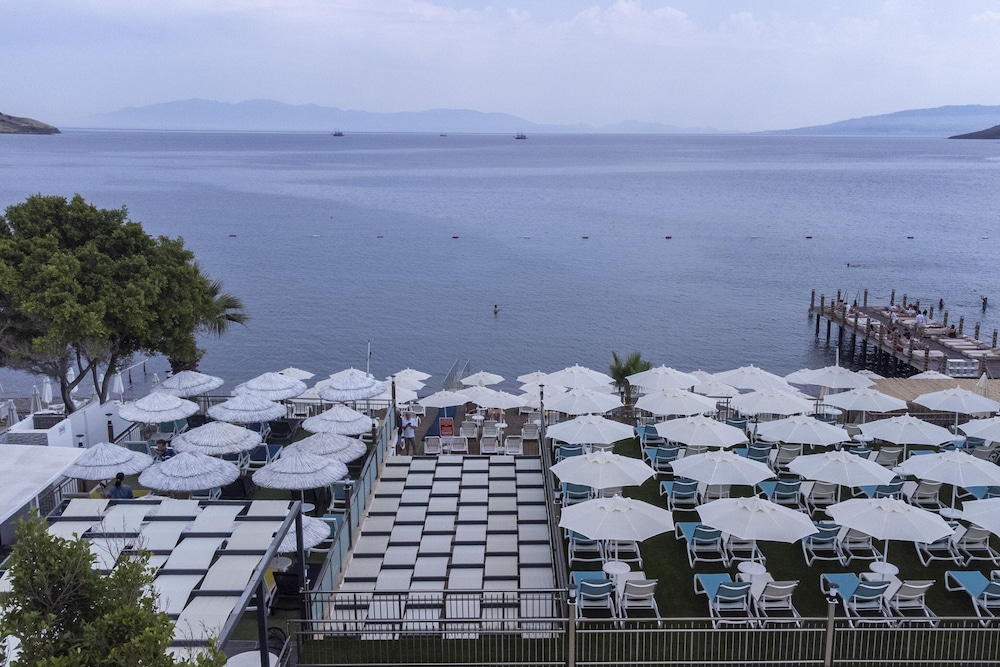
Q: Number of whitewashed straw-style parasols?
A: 12